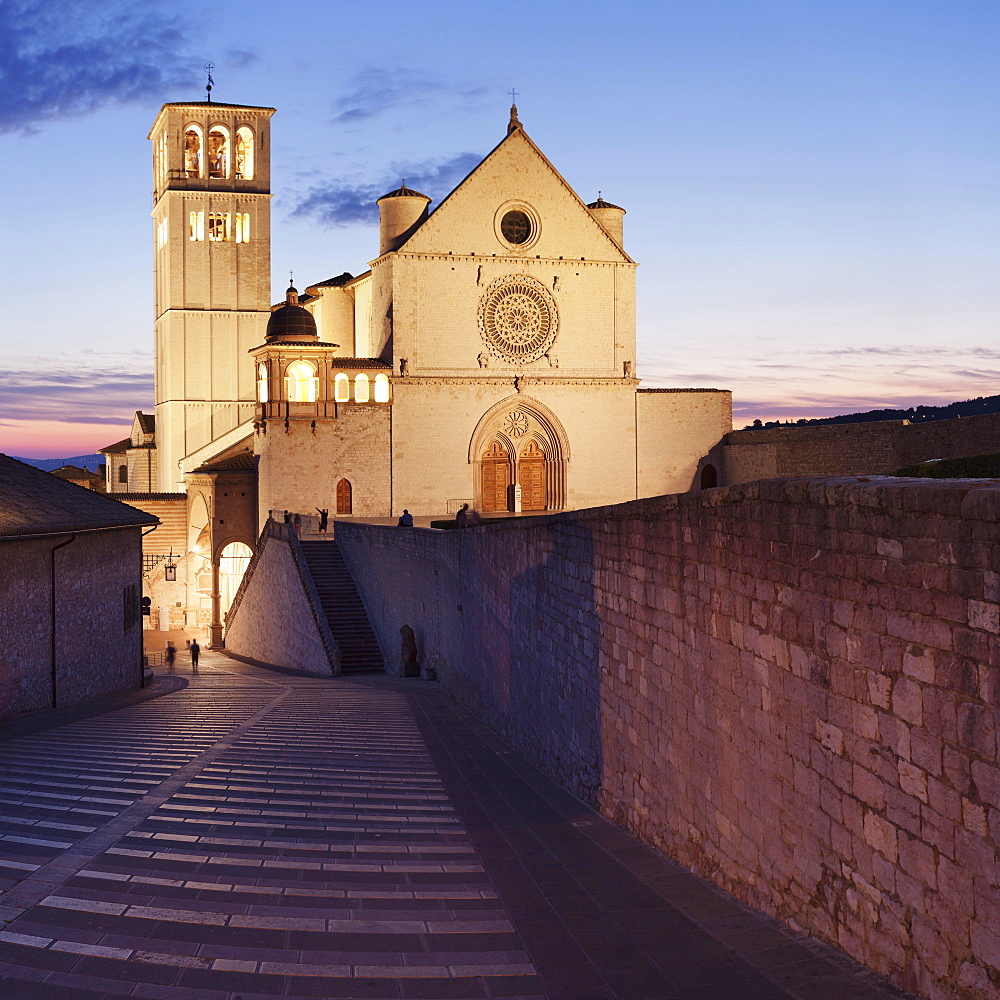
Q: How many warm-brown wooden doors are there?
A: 3